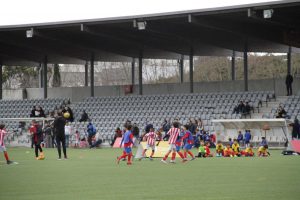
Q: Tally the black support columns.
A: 12